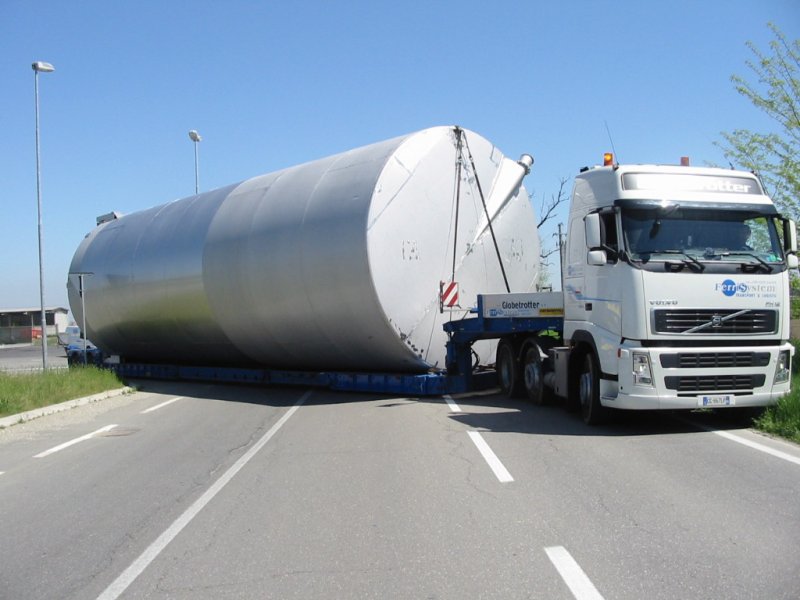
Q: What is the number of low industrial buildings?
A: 1